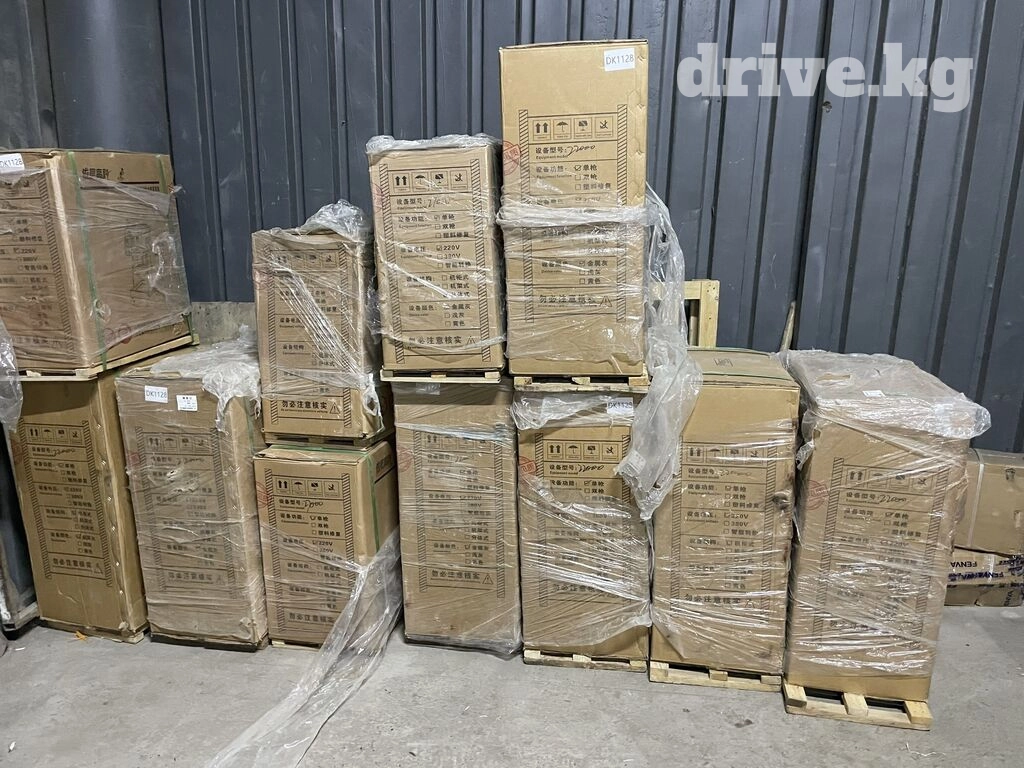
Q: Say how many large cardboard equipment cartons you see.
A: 11